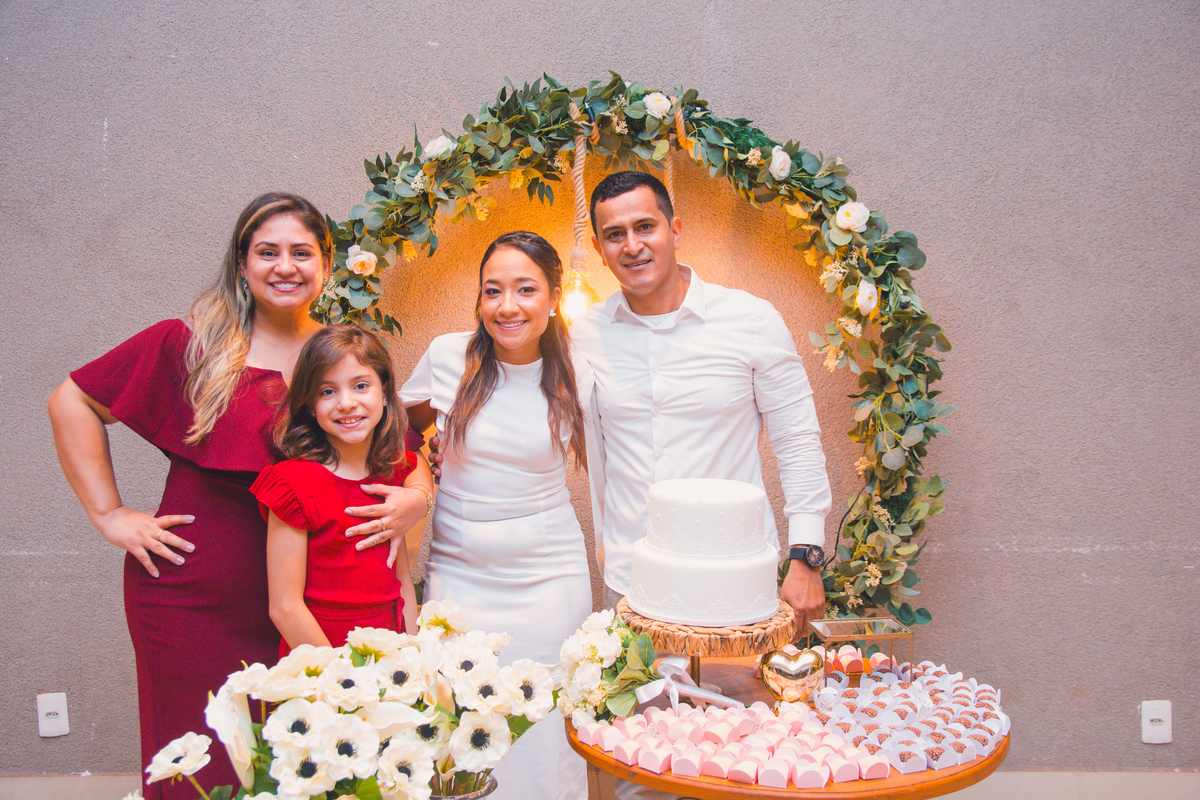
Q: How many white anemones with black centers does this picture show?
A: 13